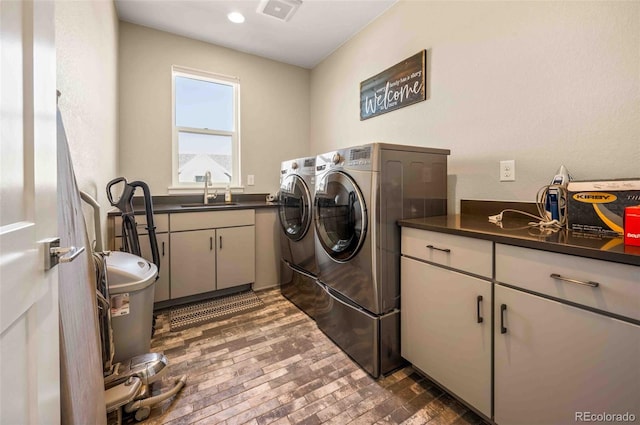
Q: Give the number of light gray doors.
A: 5